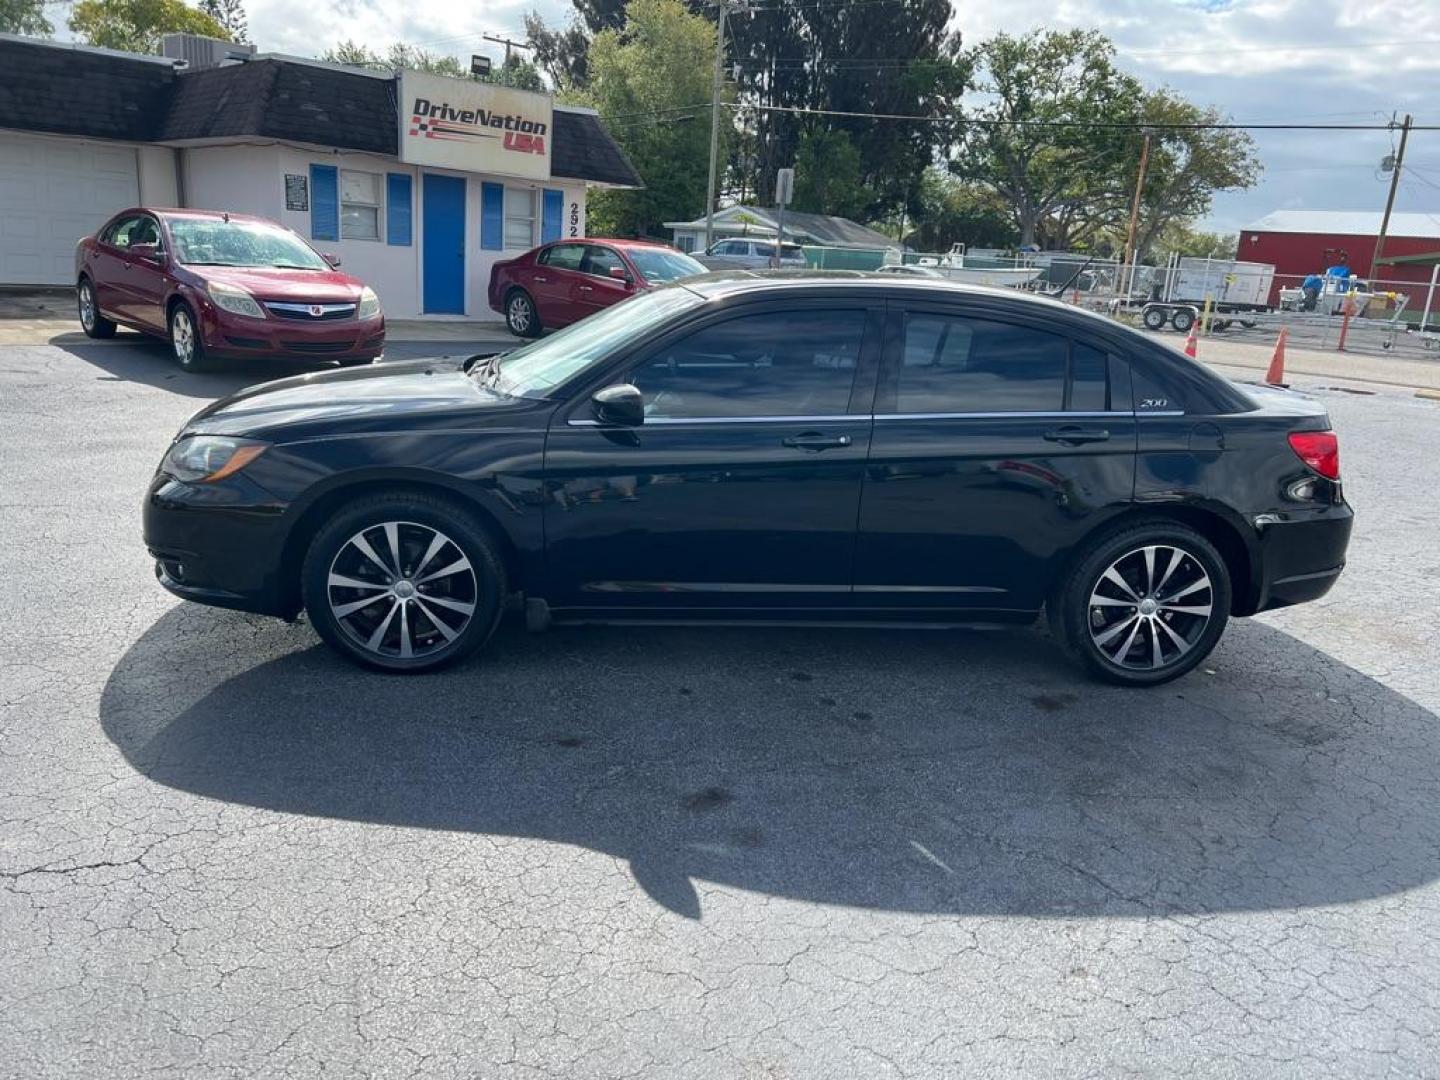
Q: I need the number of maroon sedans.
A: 2